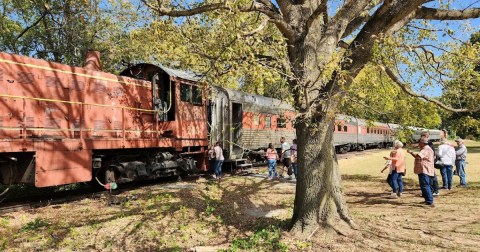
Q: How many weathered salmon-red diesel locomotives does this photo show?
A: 1